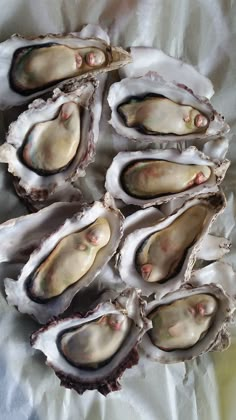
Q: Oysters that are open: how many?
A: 8